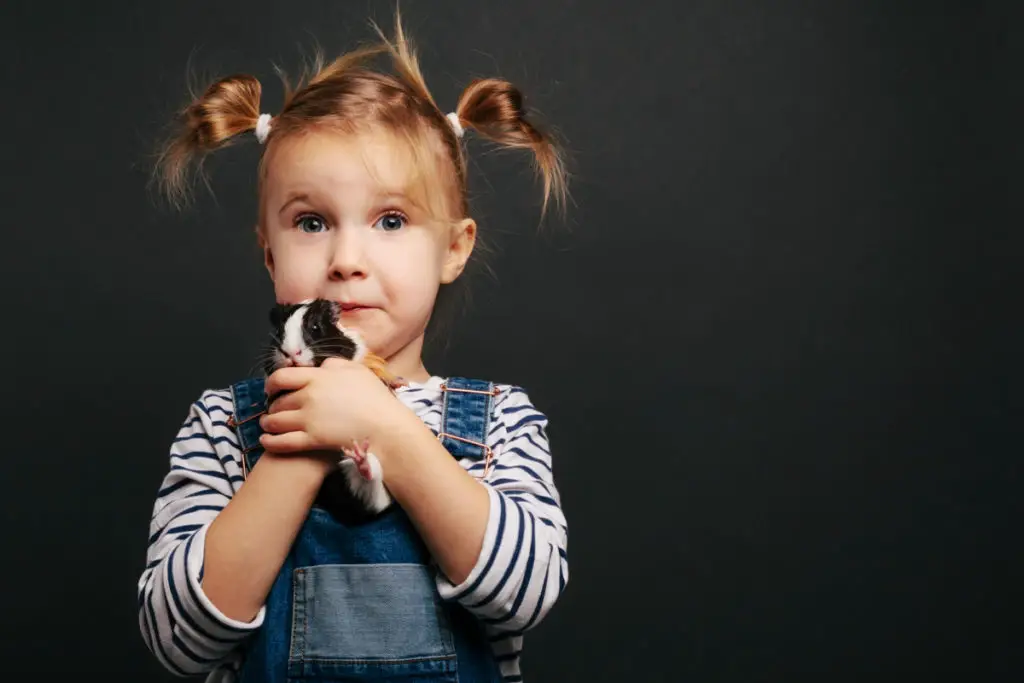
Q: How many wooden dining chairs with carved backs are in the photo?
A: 0